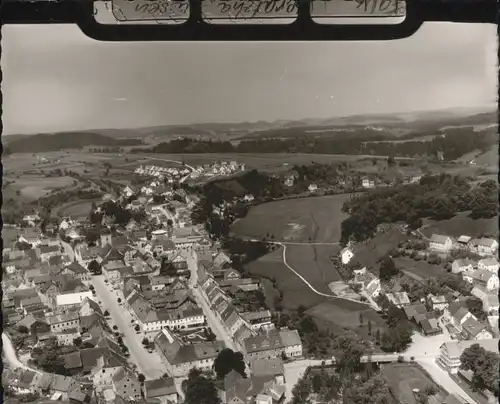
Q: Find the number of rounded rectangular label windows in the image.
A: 3